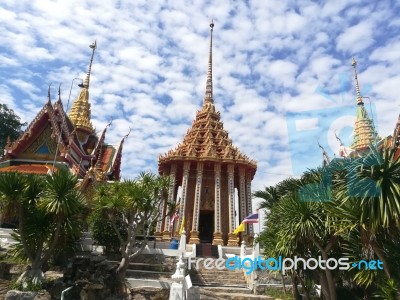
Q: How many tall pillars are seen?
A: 8